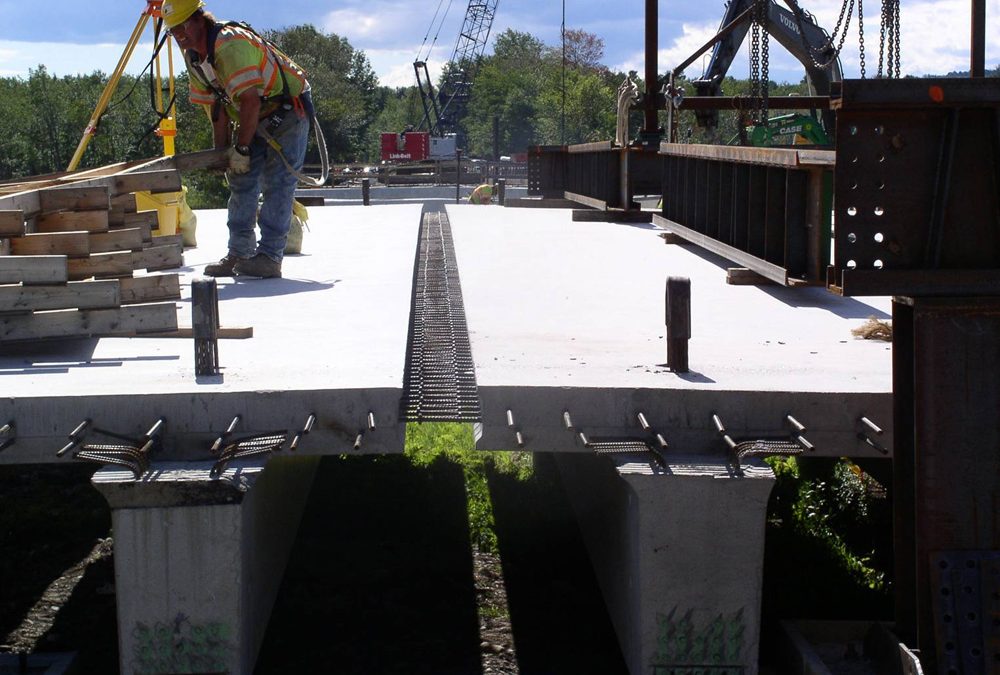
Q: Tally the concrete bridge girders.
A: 2